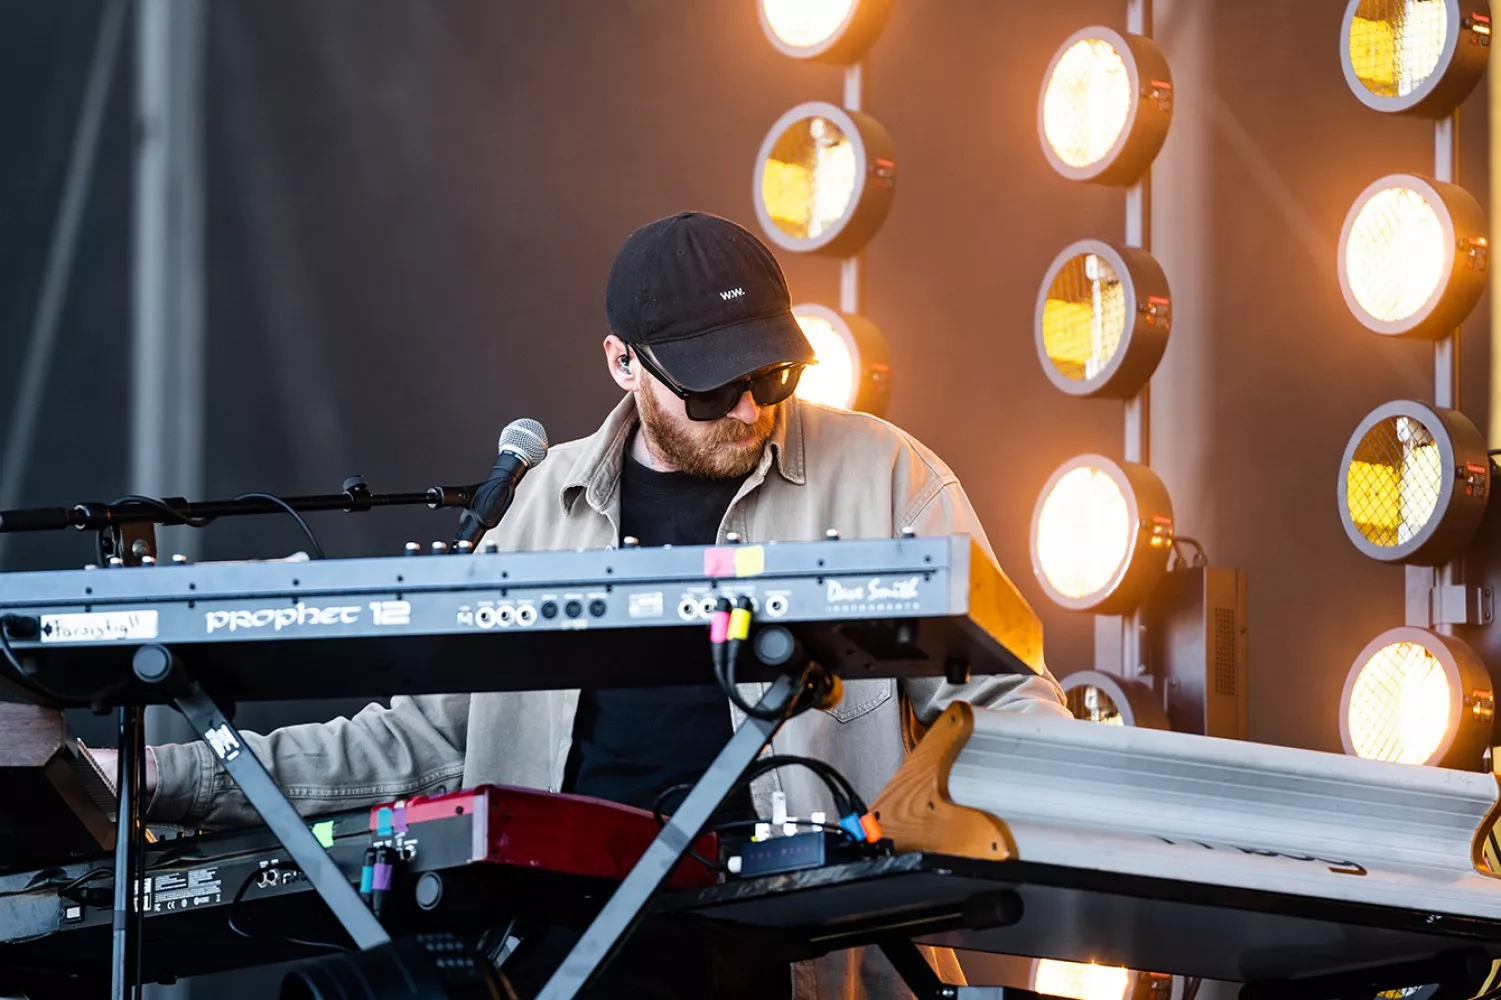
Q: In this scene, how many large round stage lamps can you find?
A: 12